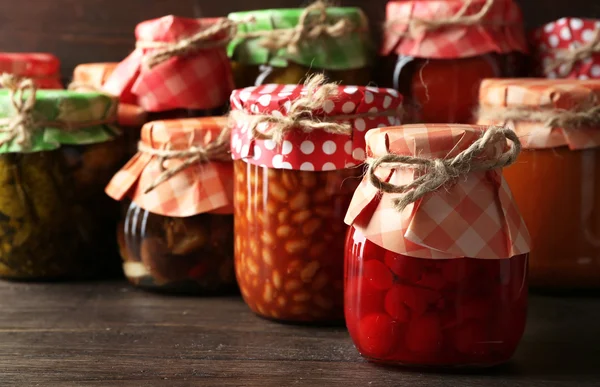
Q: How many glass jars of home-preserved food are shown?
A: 11